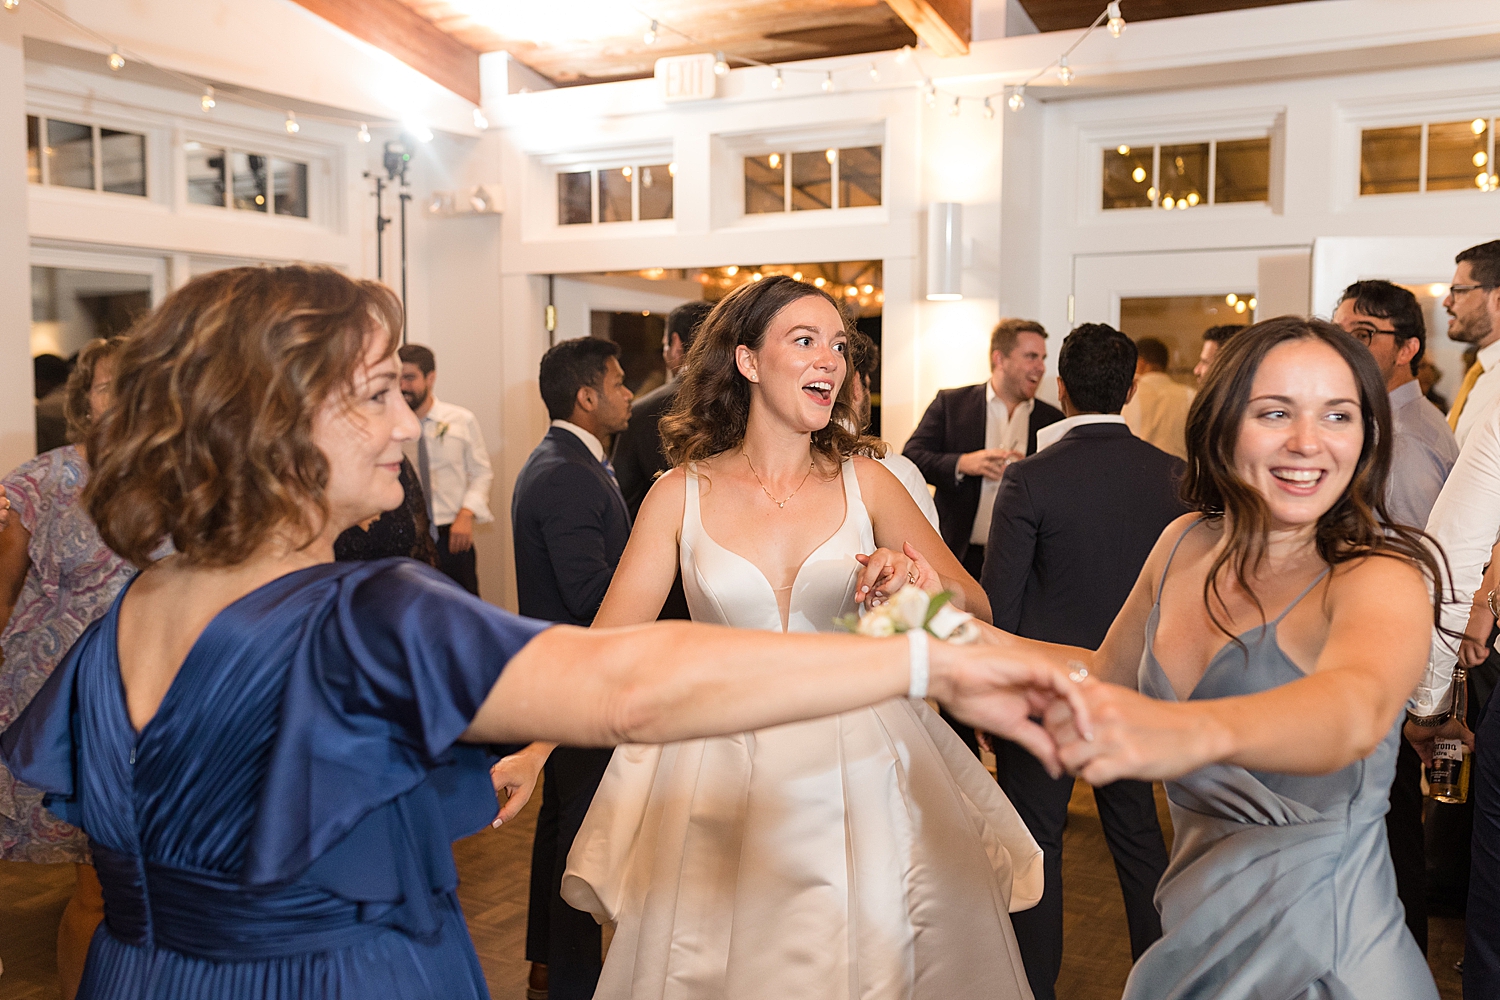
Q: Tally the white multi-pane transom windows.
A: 6